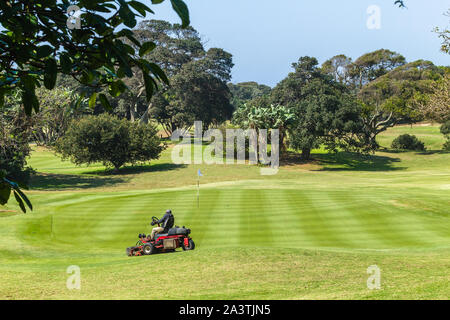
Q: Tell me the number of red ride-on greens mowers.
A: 1